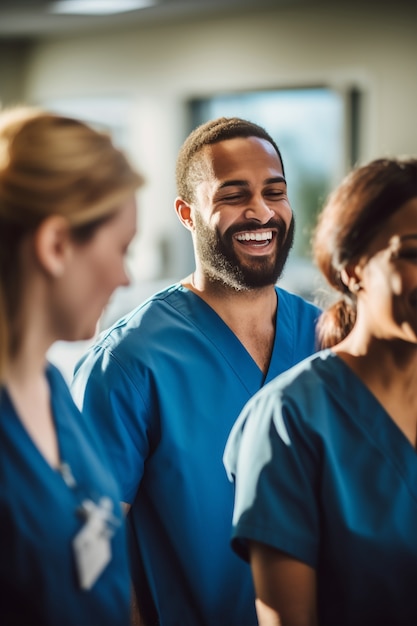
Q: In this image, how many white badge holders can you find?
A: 1